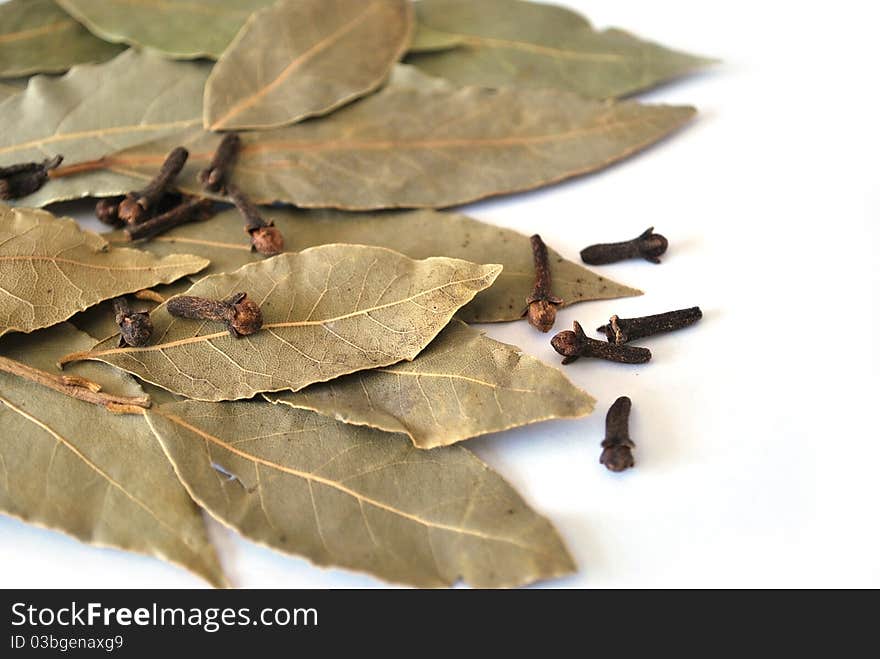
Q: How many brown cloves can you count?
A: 13